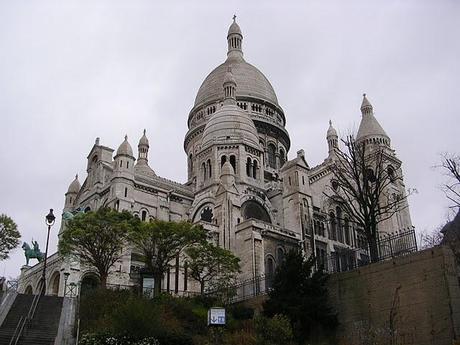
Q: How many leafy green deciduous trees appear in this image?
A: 4